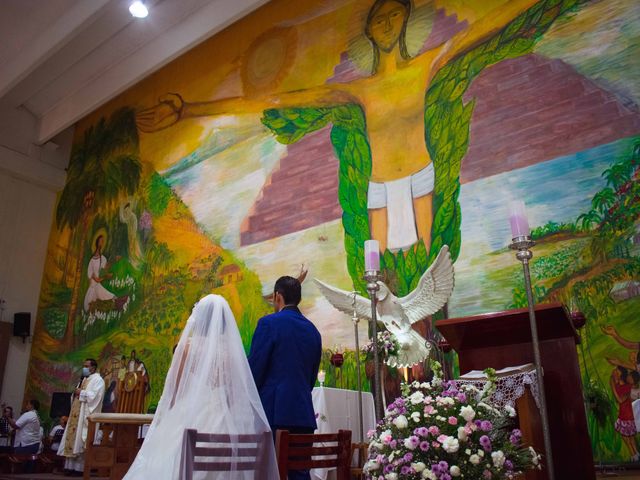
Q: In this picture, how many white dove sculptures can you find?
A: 1